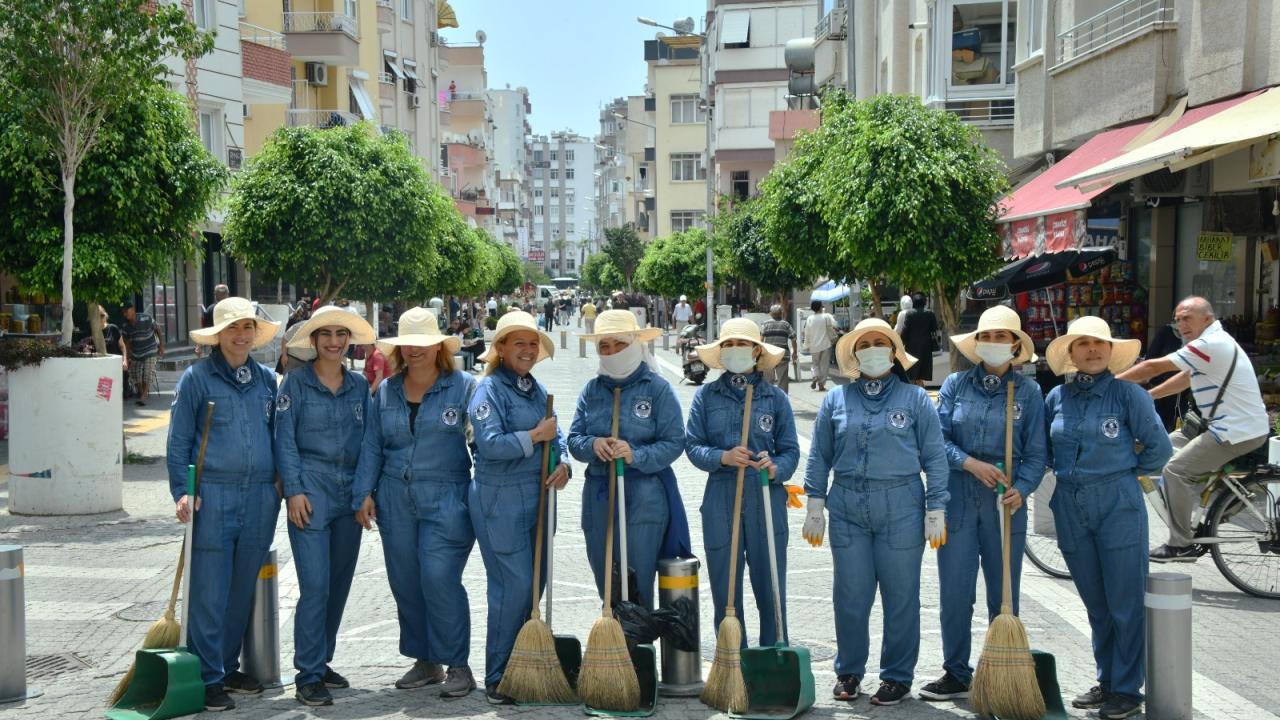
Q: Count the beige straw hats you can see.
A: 9